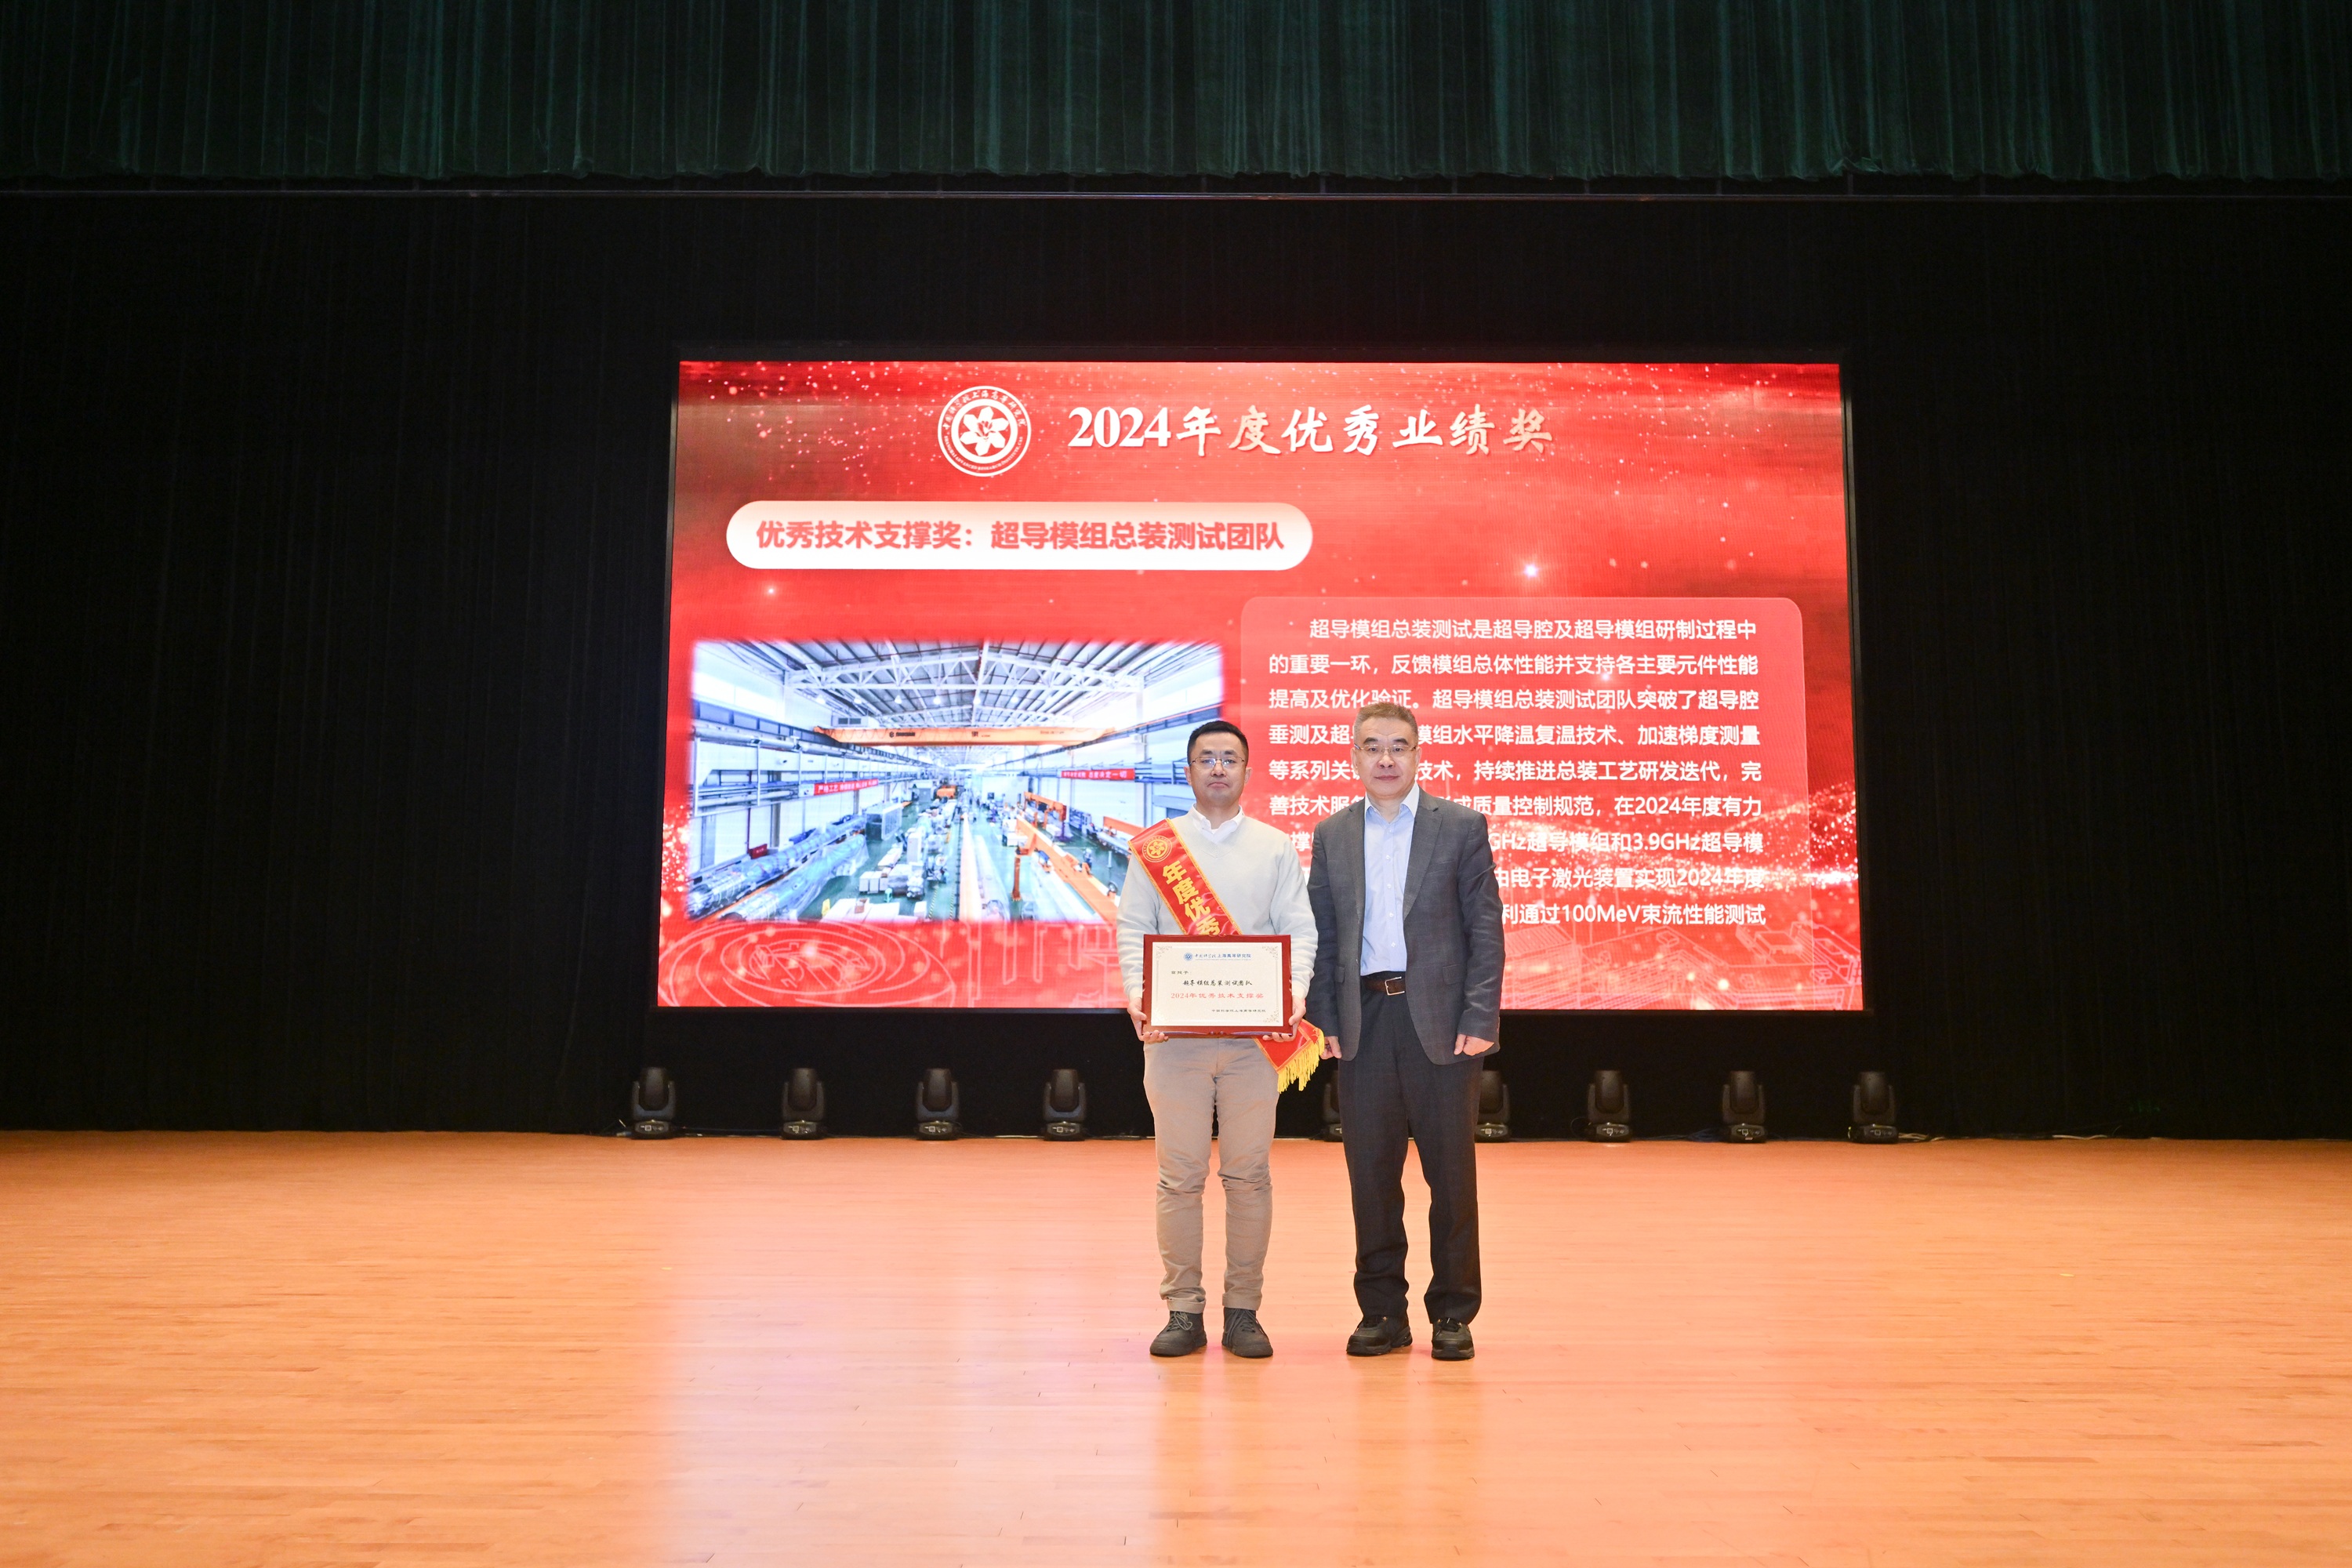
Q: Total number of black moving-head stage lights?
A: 9